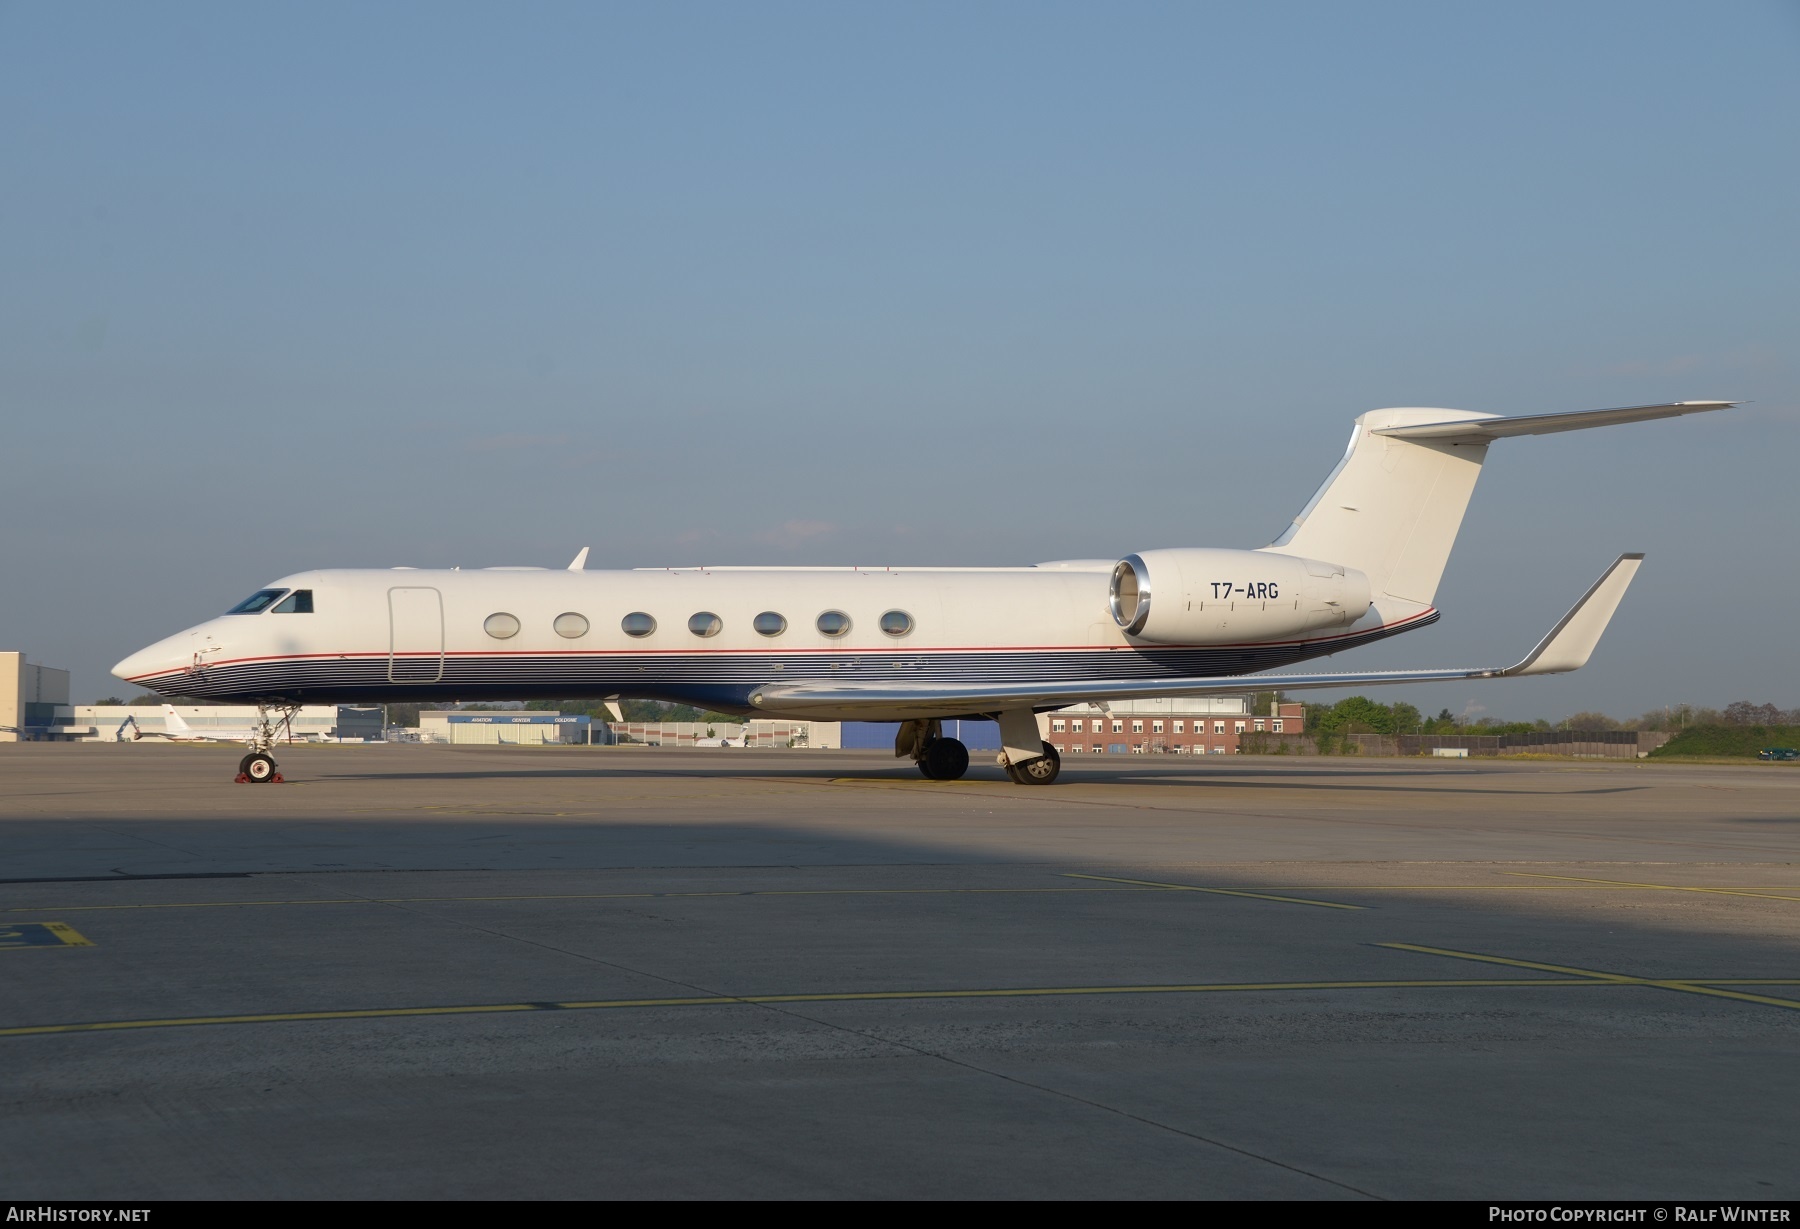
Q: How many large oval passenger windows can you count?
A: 7